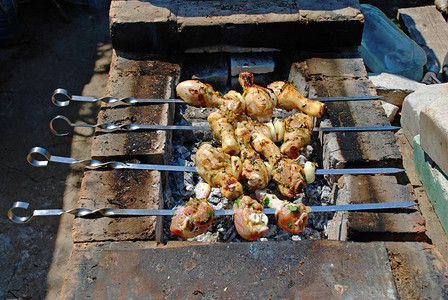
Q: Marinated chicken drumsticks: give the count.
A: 12